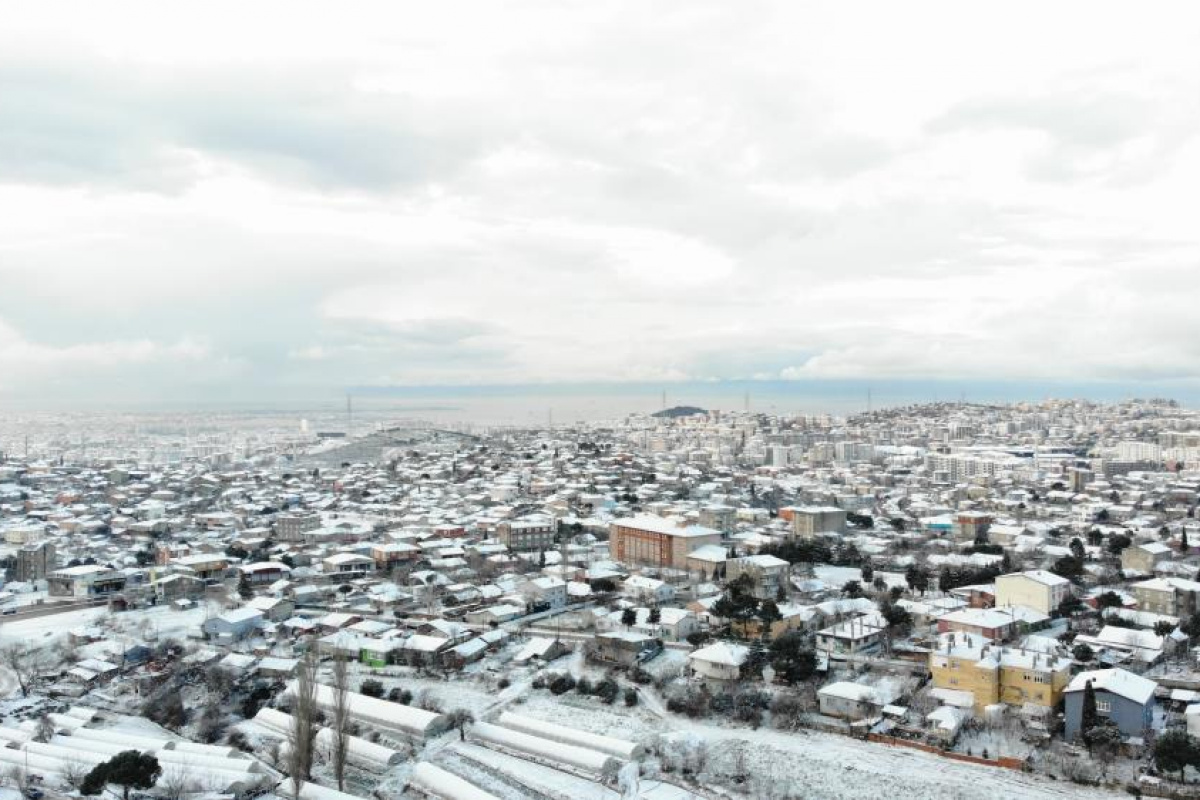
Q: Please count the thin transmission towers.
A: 5